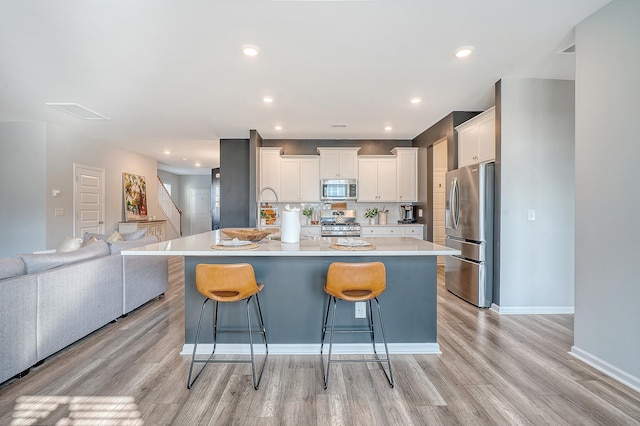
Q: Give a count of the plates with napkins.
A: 2